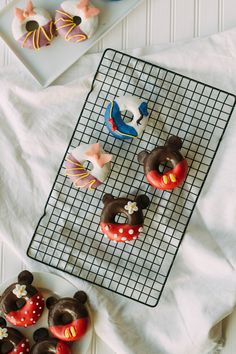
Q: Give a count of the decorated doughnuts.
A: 10